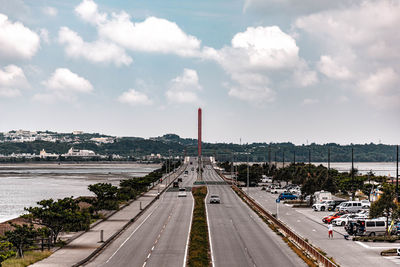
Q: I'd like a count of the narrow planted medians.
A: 1